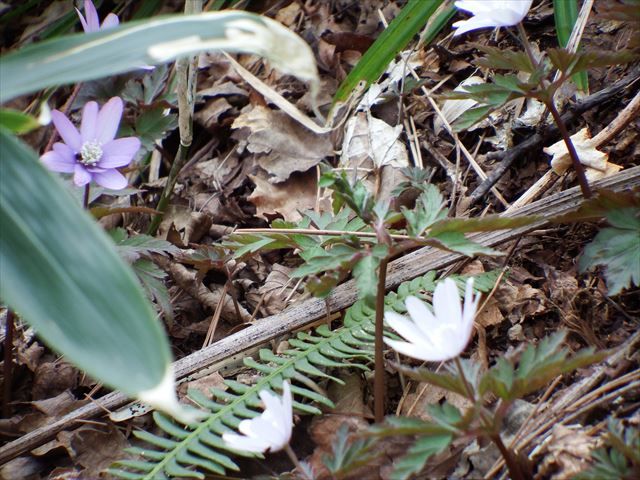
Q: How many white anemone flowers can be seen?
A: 3